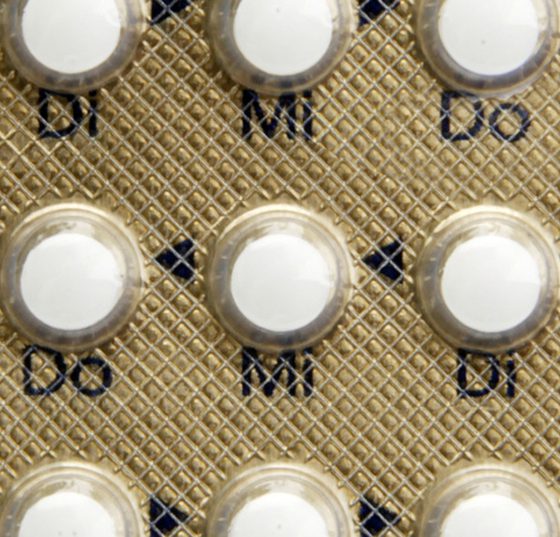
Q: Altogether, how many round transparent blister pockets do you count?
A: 9